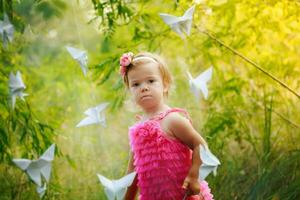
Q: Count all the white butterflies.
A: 9